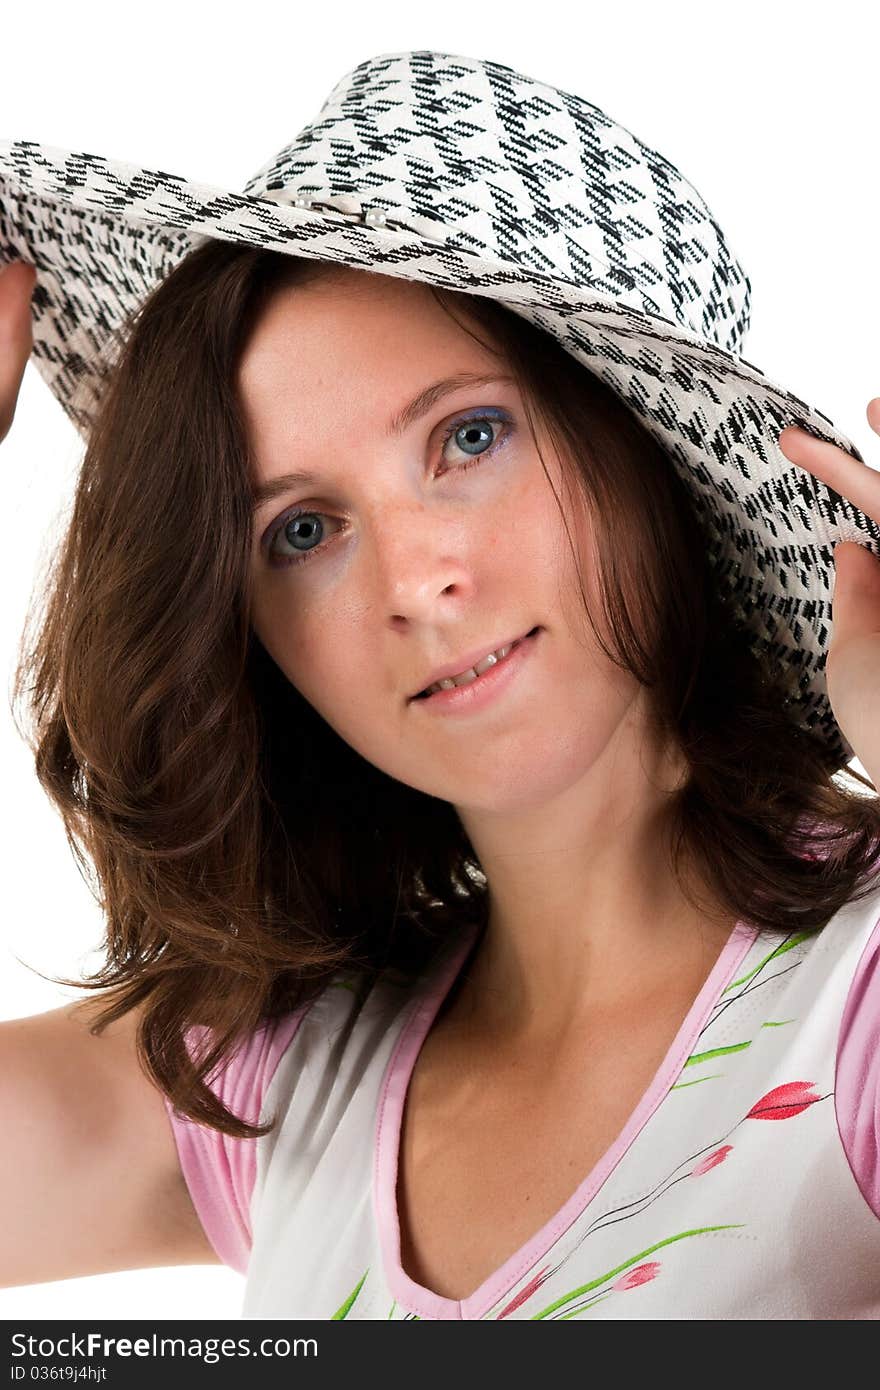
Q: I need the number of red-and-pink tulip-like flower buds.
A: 4